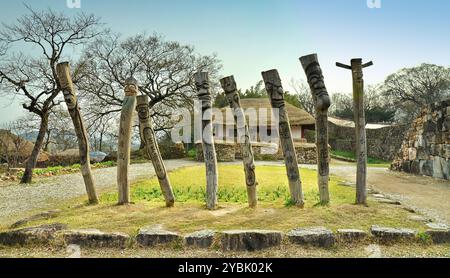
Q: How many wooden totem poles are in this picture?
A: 8